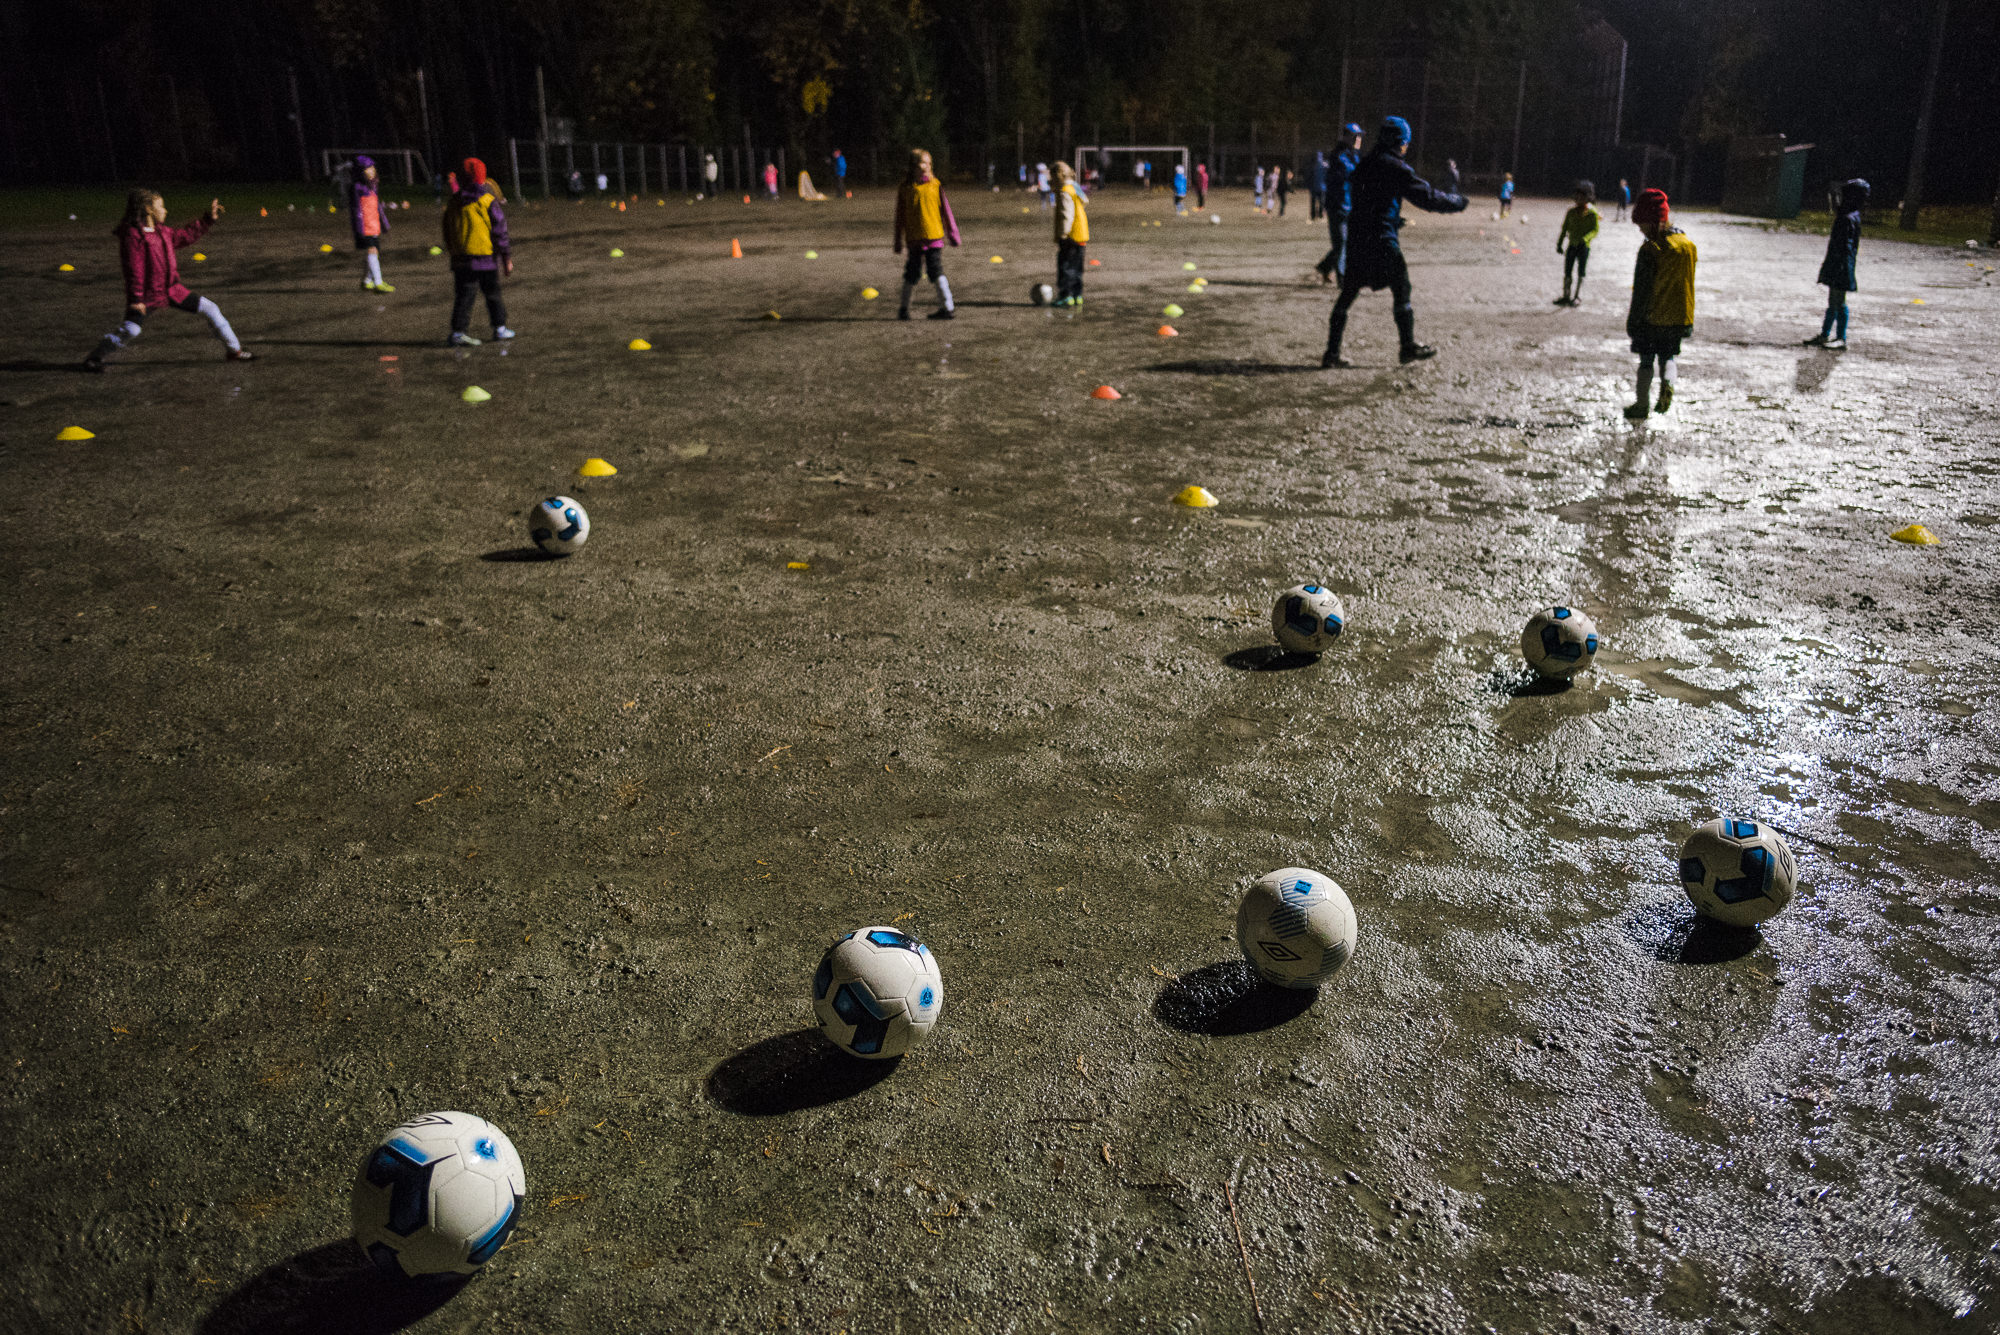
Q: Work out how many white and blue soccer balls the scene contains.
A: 7